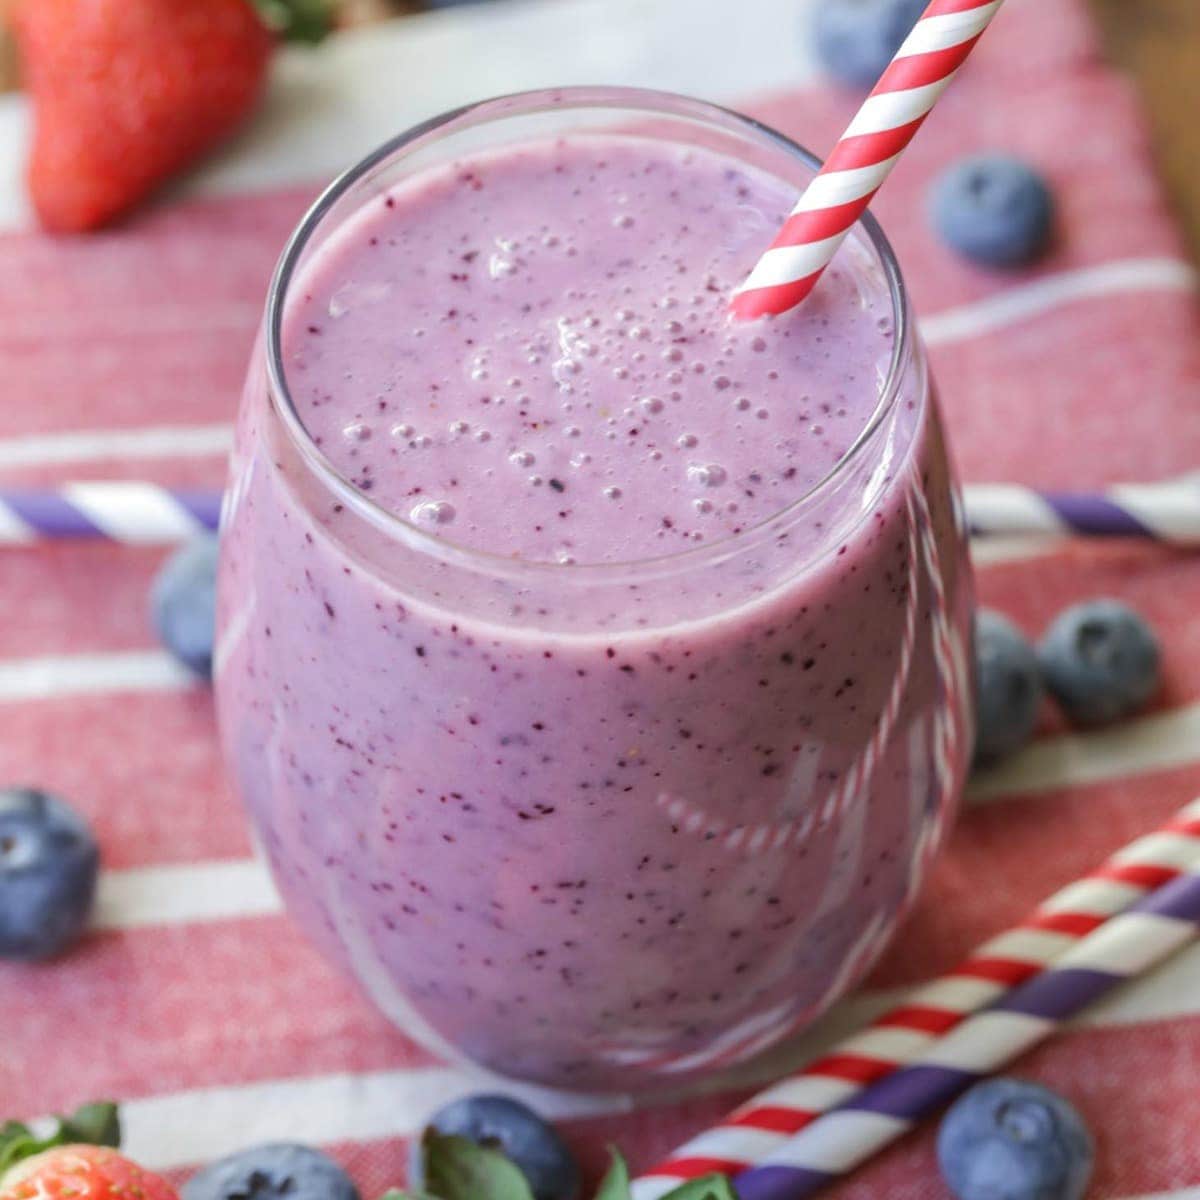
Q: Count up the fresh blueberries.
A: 9